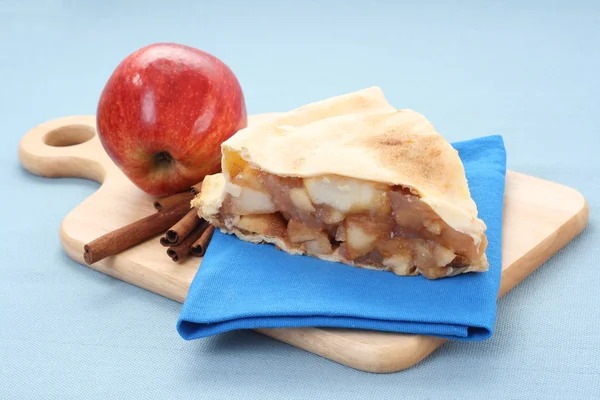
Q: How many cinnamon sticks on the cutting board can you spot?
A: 6